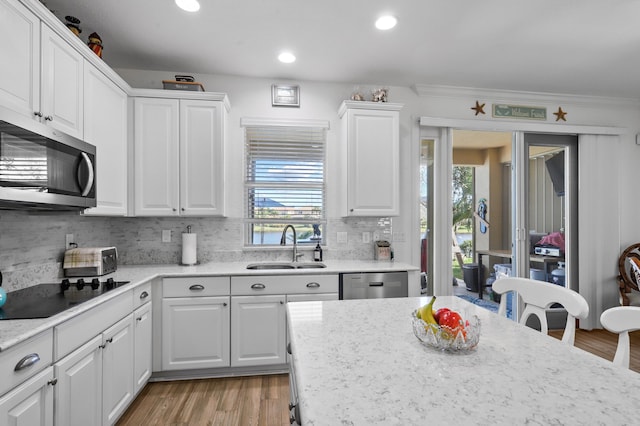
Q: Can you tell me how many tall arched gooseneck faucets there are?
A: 1